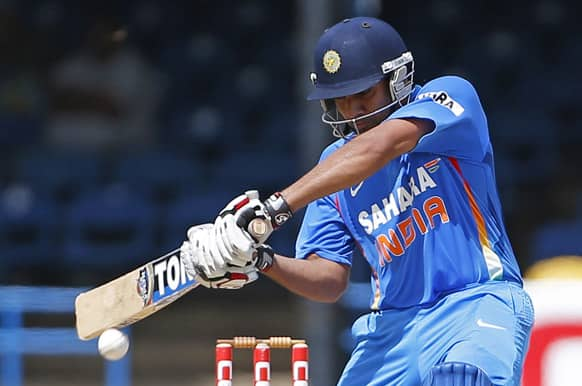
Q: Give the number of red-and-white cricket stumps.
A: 3